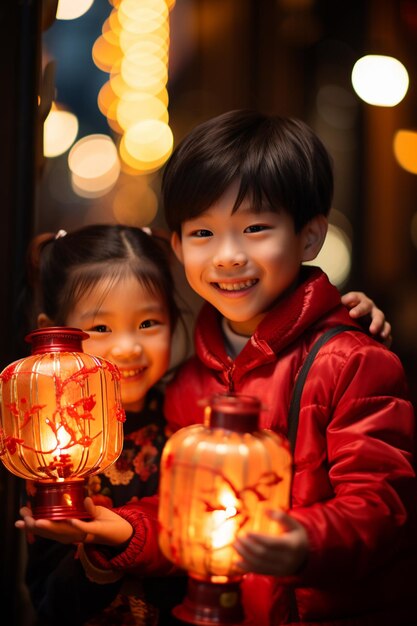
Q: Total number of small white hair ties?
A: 2